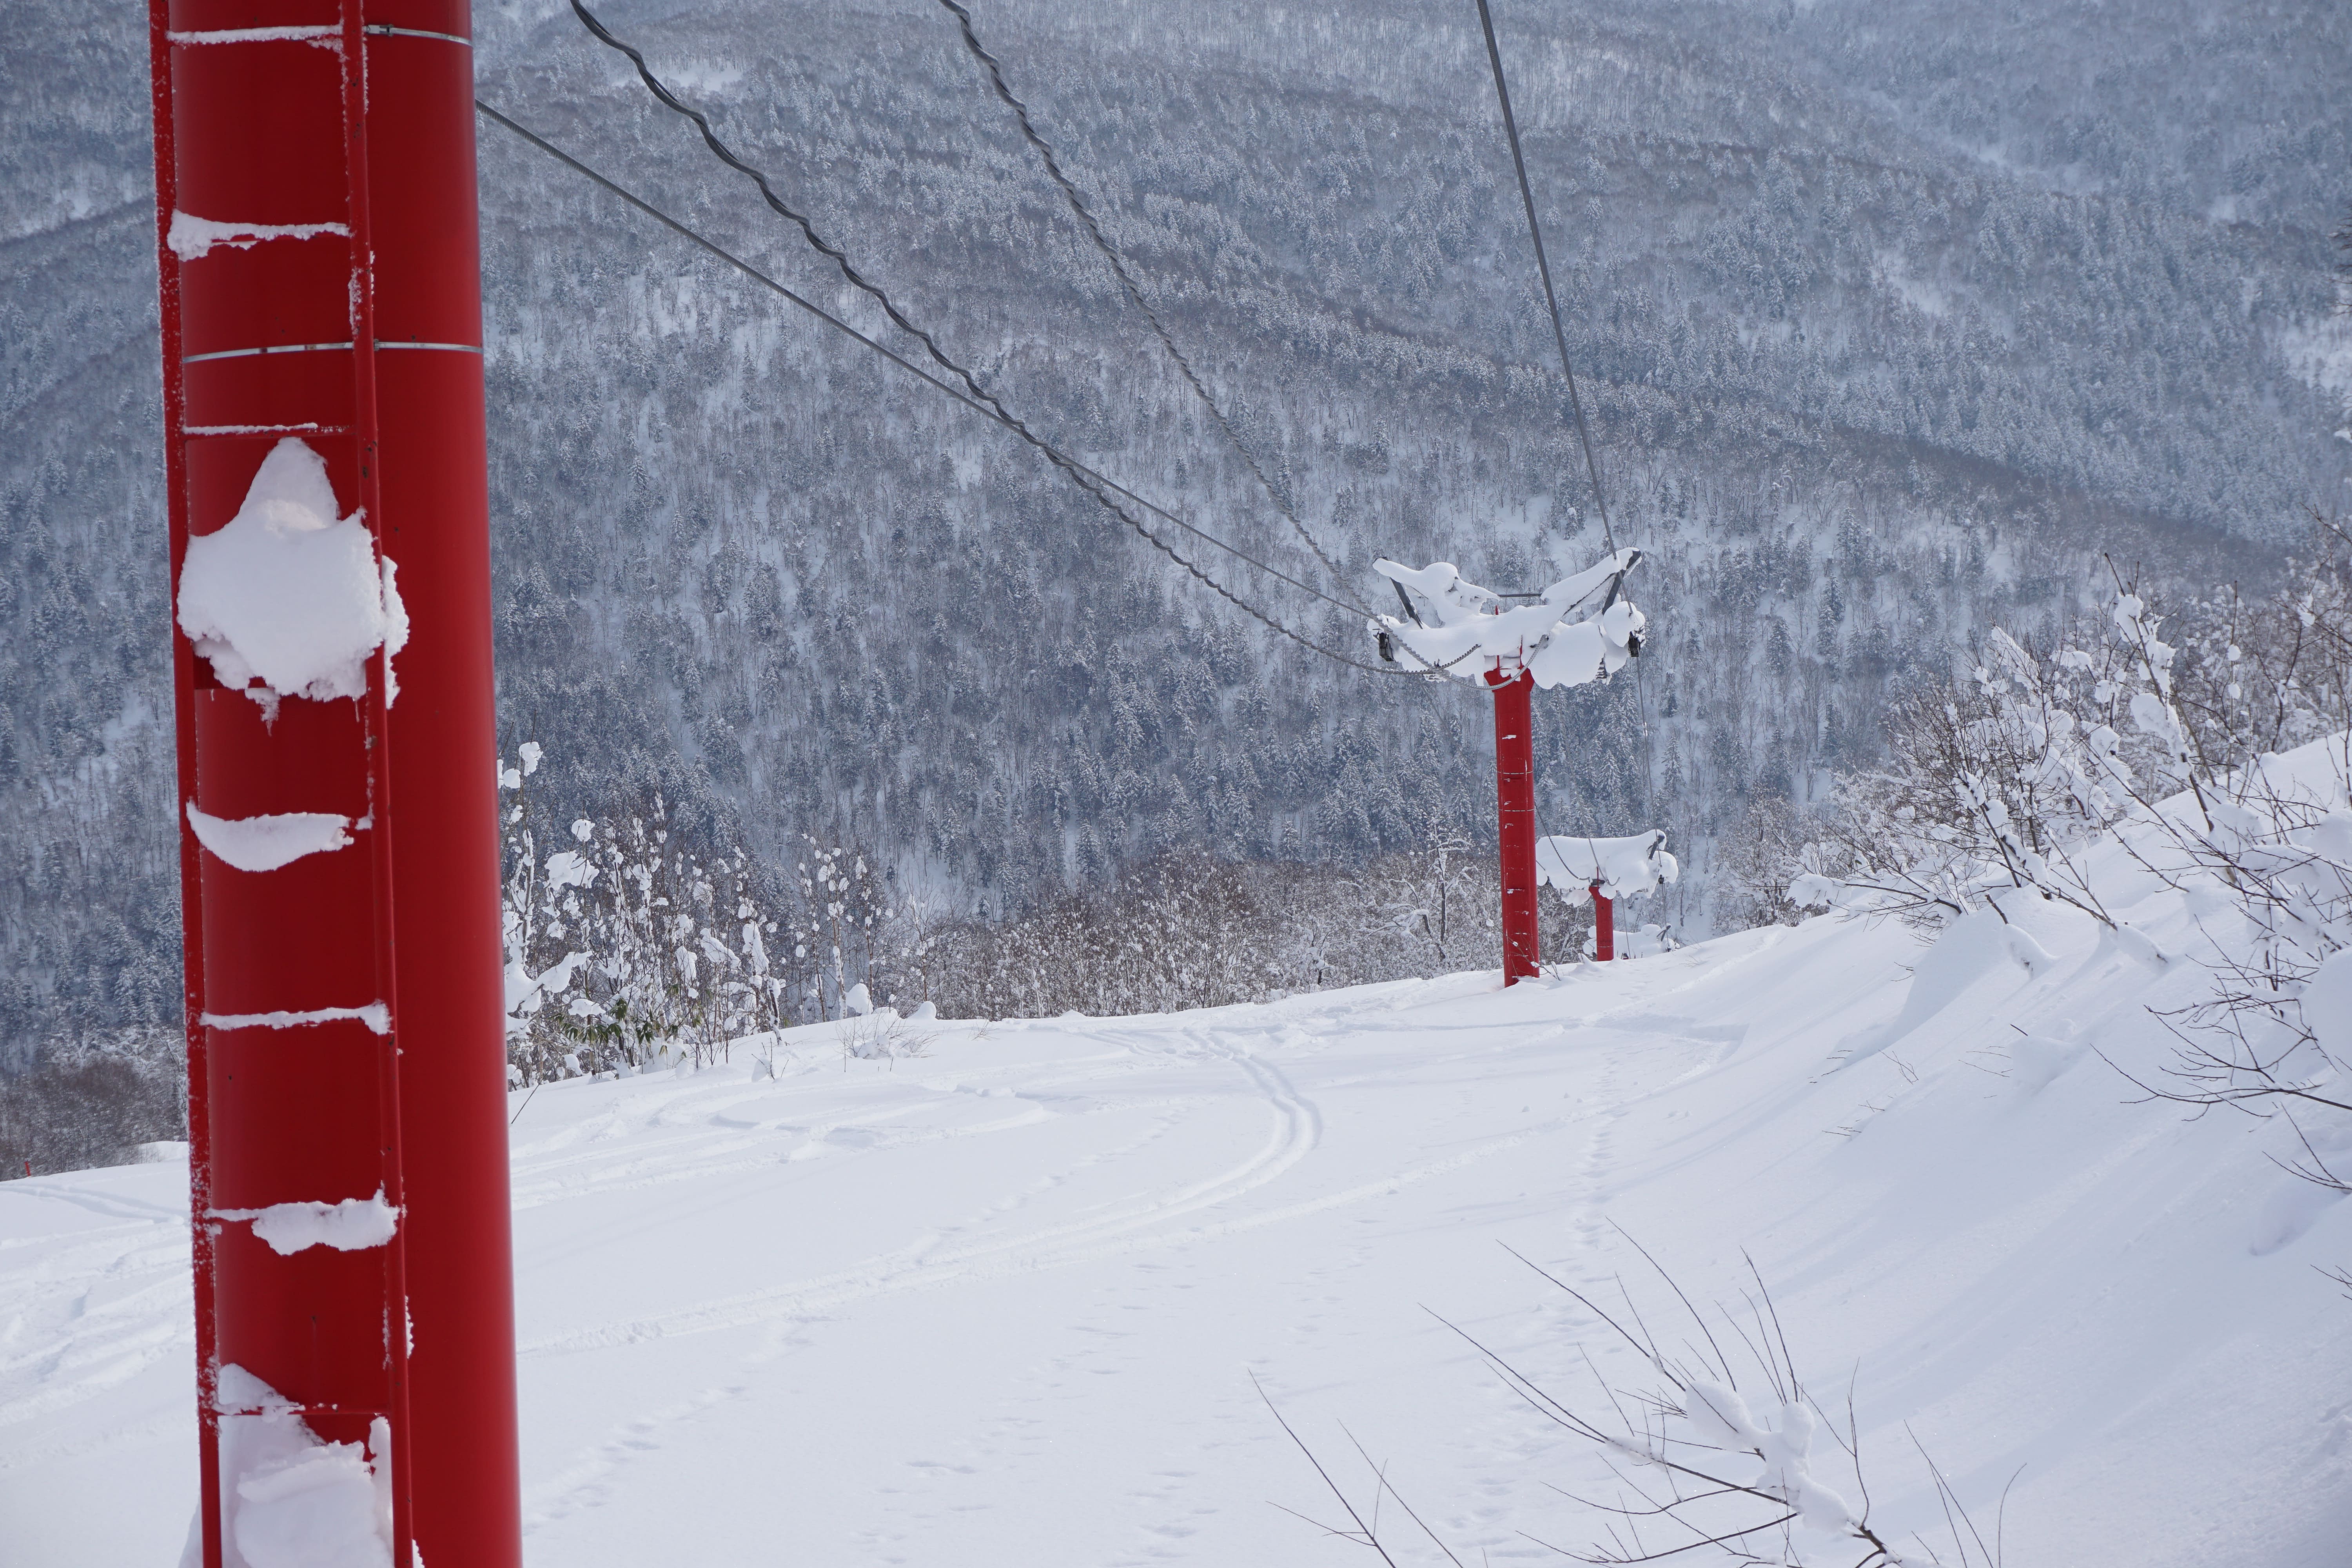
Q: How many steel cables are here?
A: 4